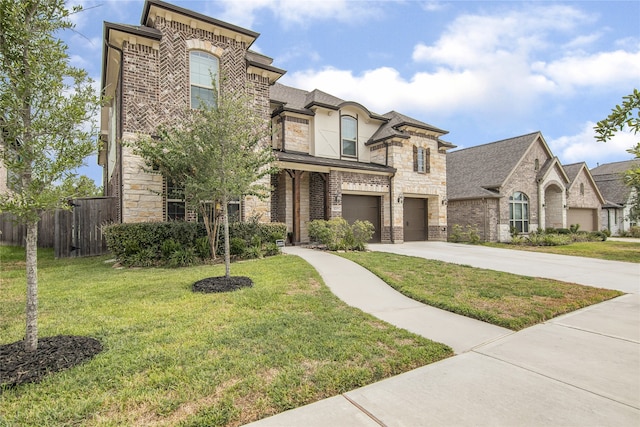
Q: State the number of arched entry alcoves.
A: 1